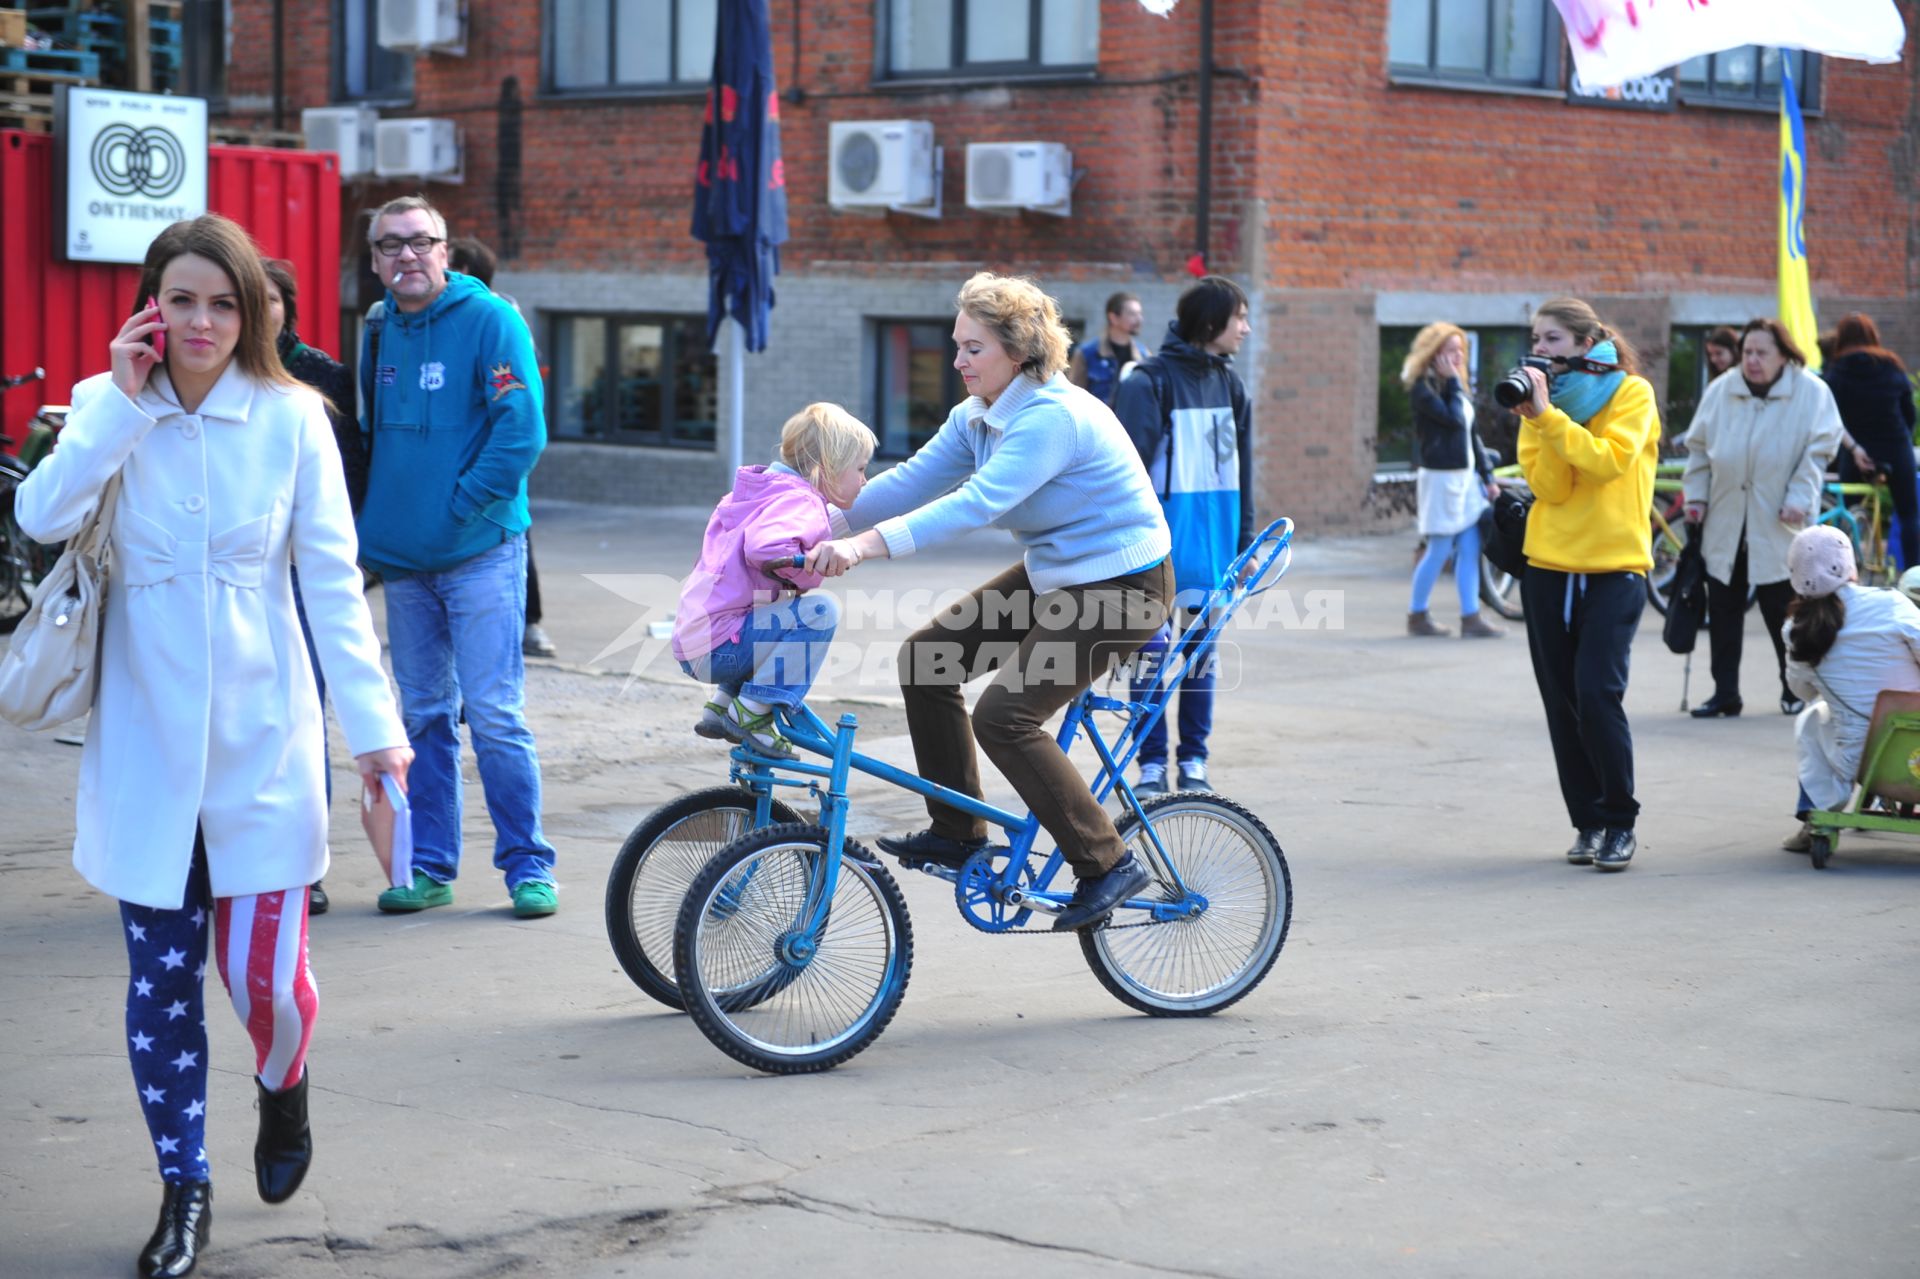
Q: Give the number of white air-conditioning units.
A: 5